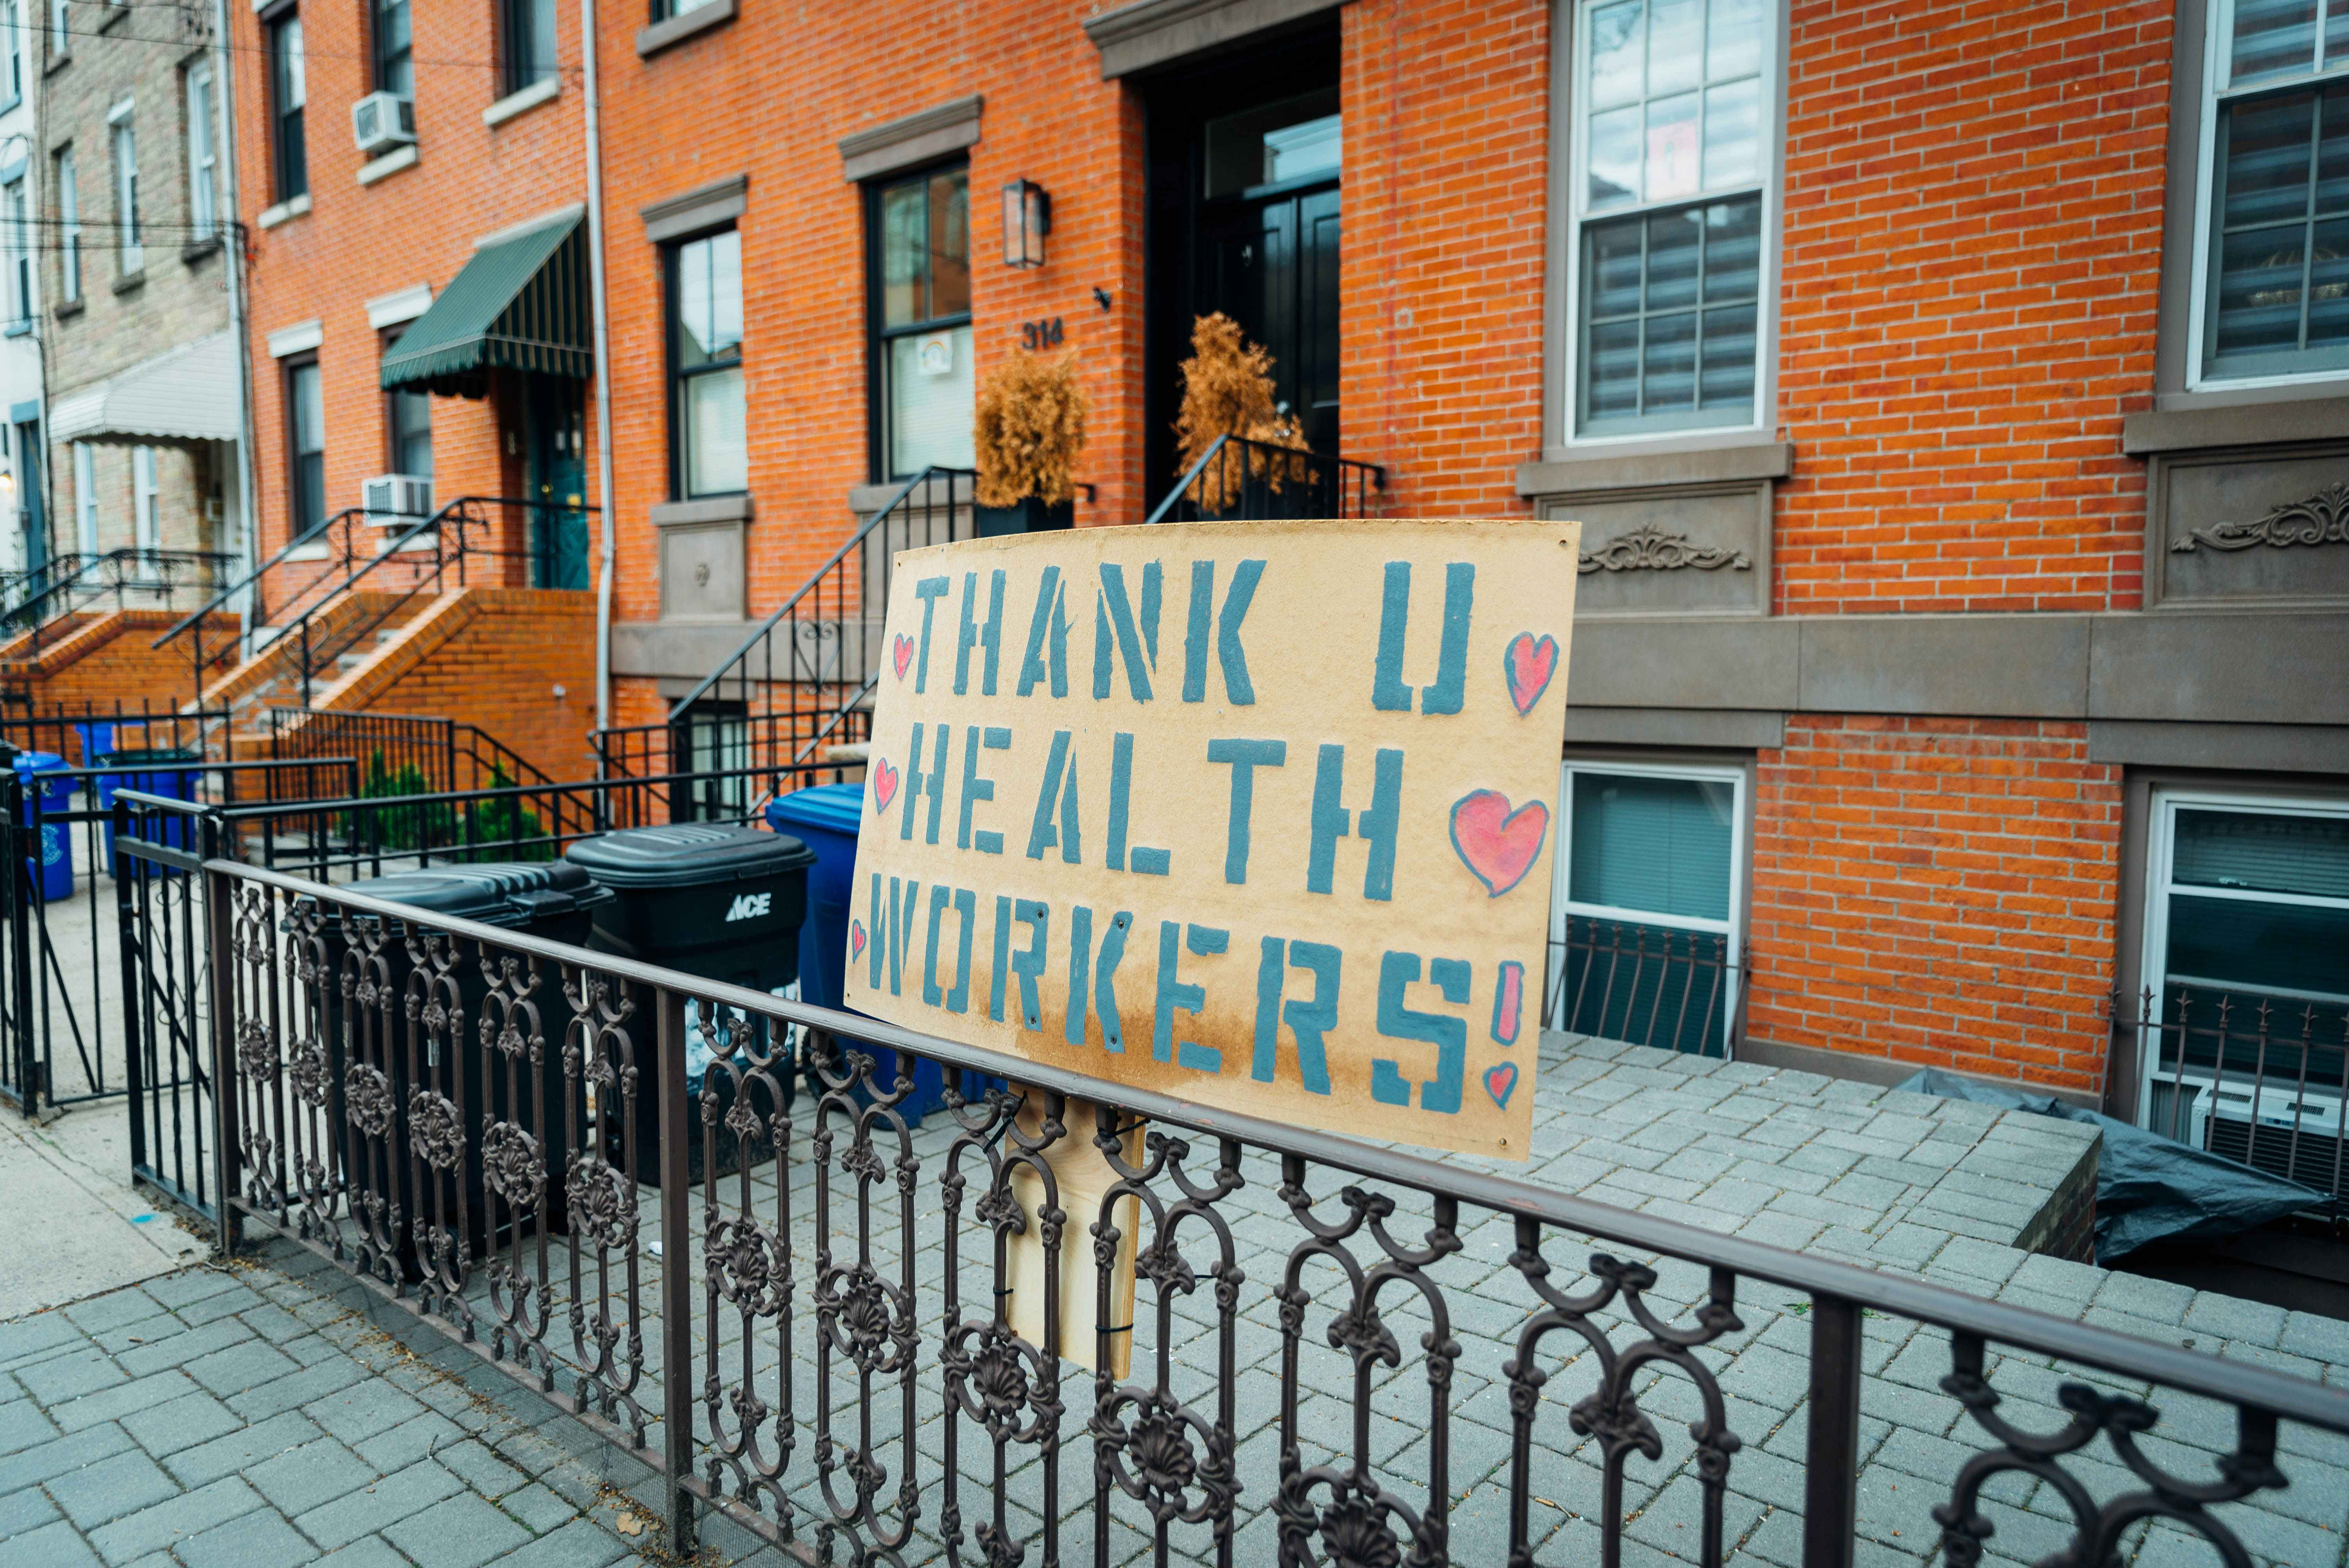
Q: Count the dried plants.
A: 2